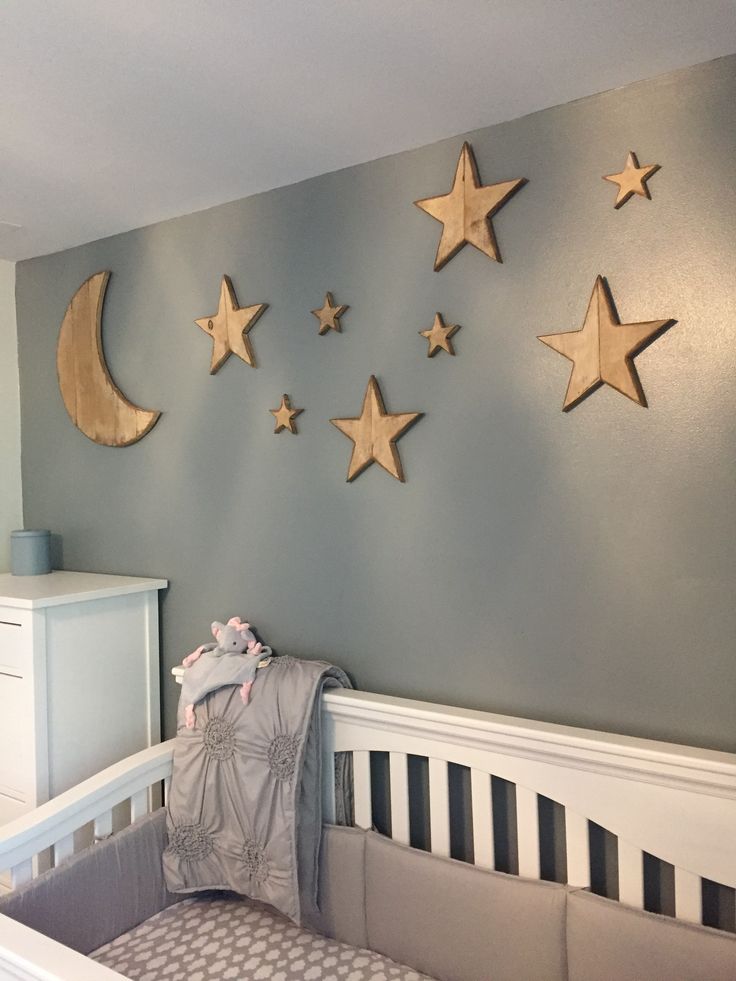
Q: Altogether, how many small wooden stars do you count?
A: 4